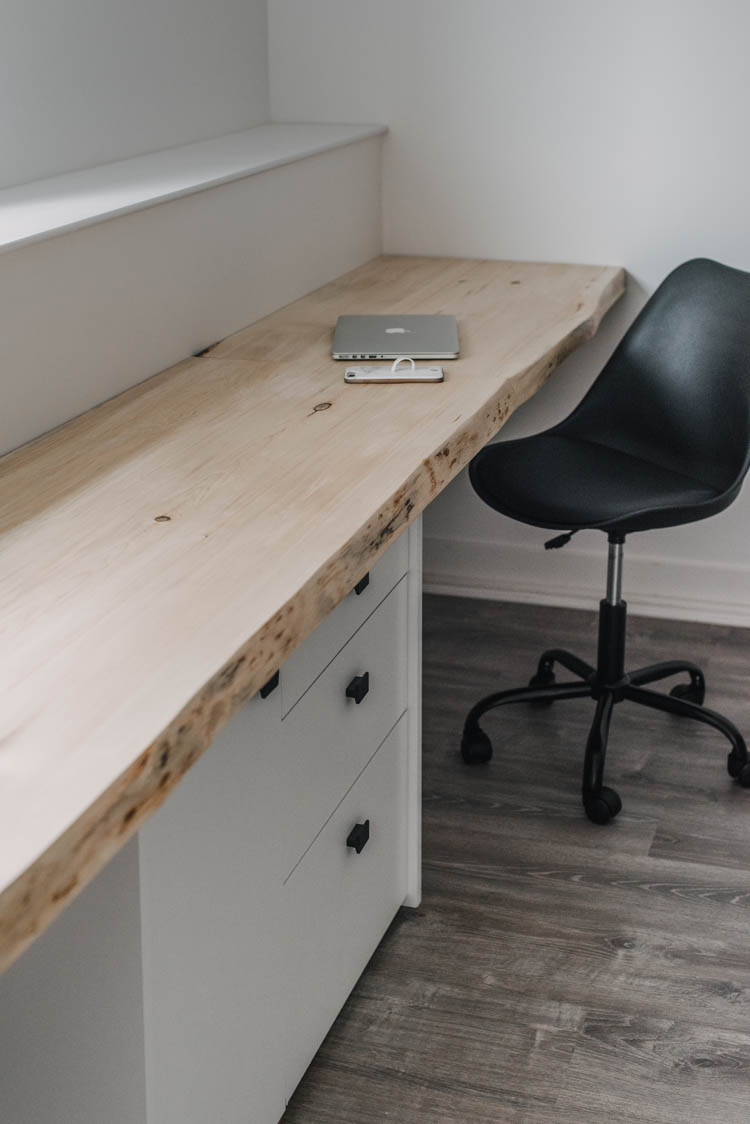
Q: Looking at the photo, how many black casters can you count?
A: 5